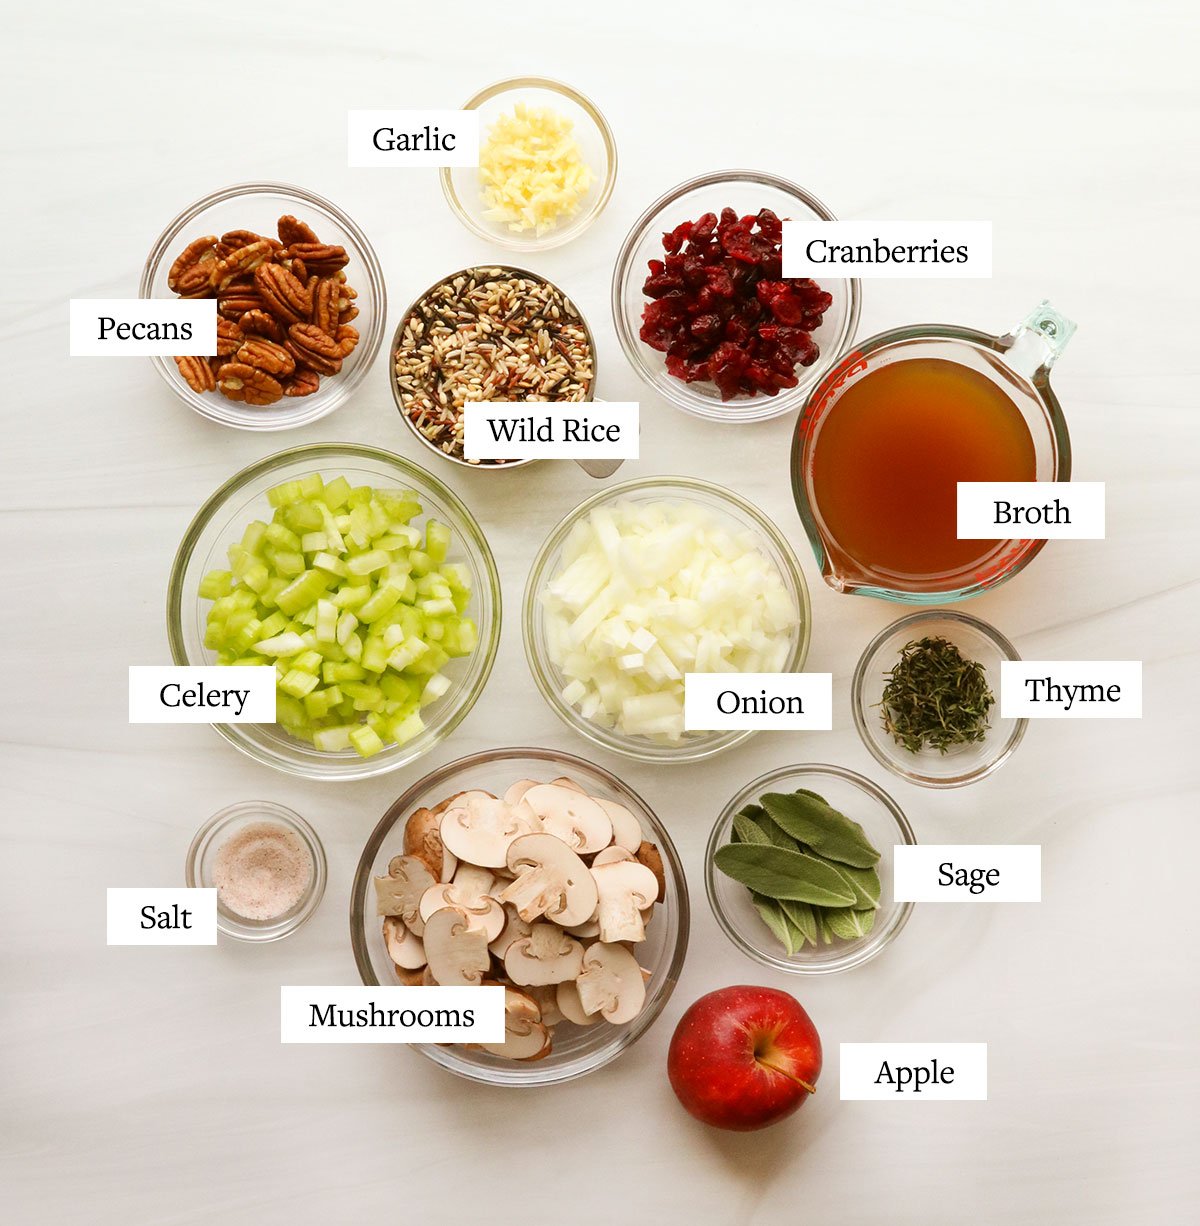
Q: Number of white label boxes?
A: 12